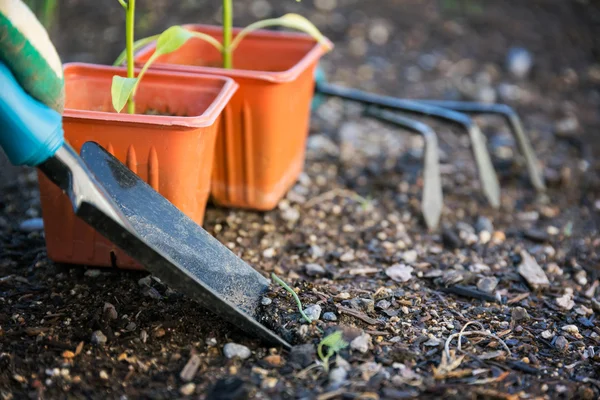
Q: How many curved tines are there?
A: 3